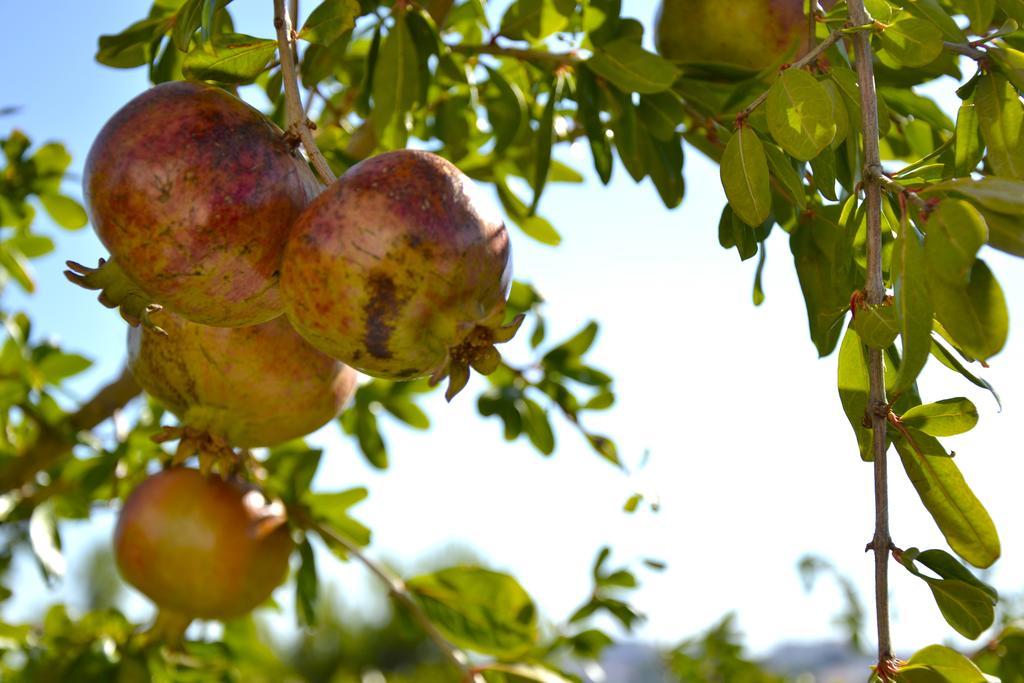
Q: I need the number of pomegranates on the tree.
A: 5